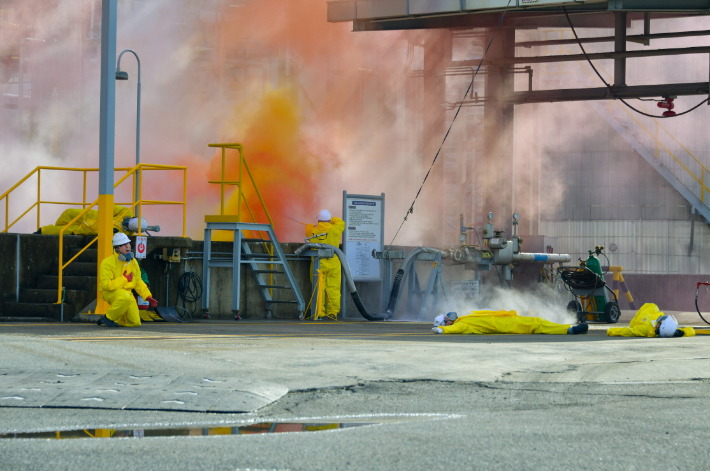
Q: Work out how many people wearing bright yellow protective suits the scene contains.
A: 5